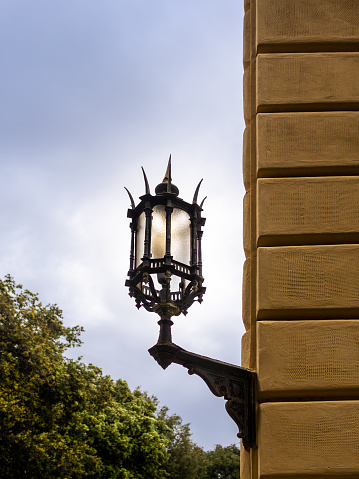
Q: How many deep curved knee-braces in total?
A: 1